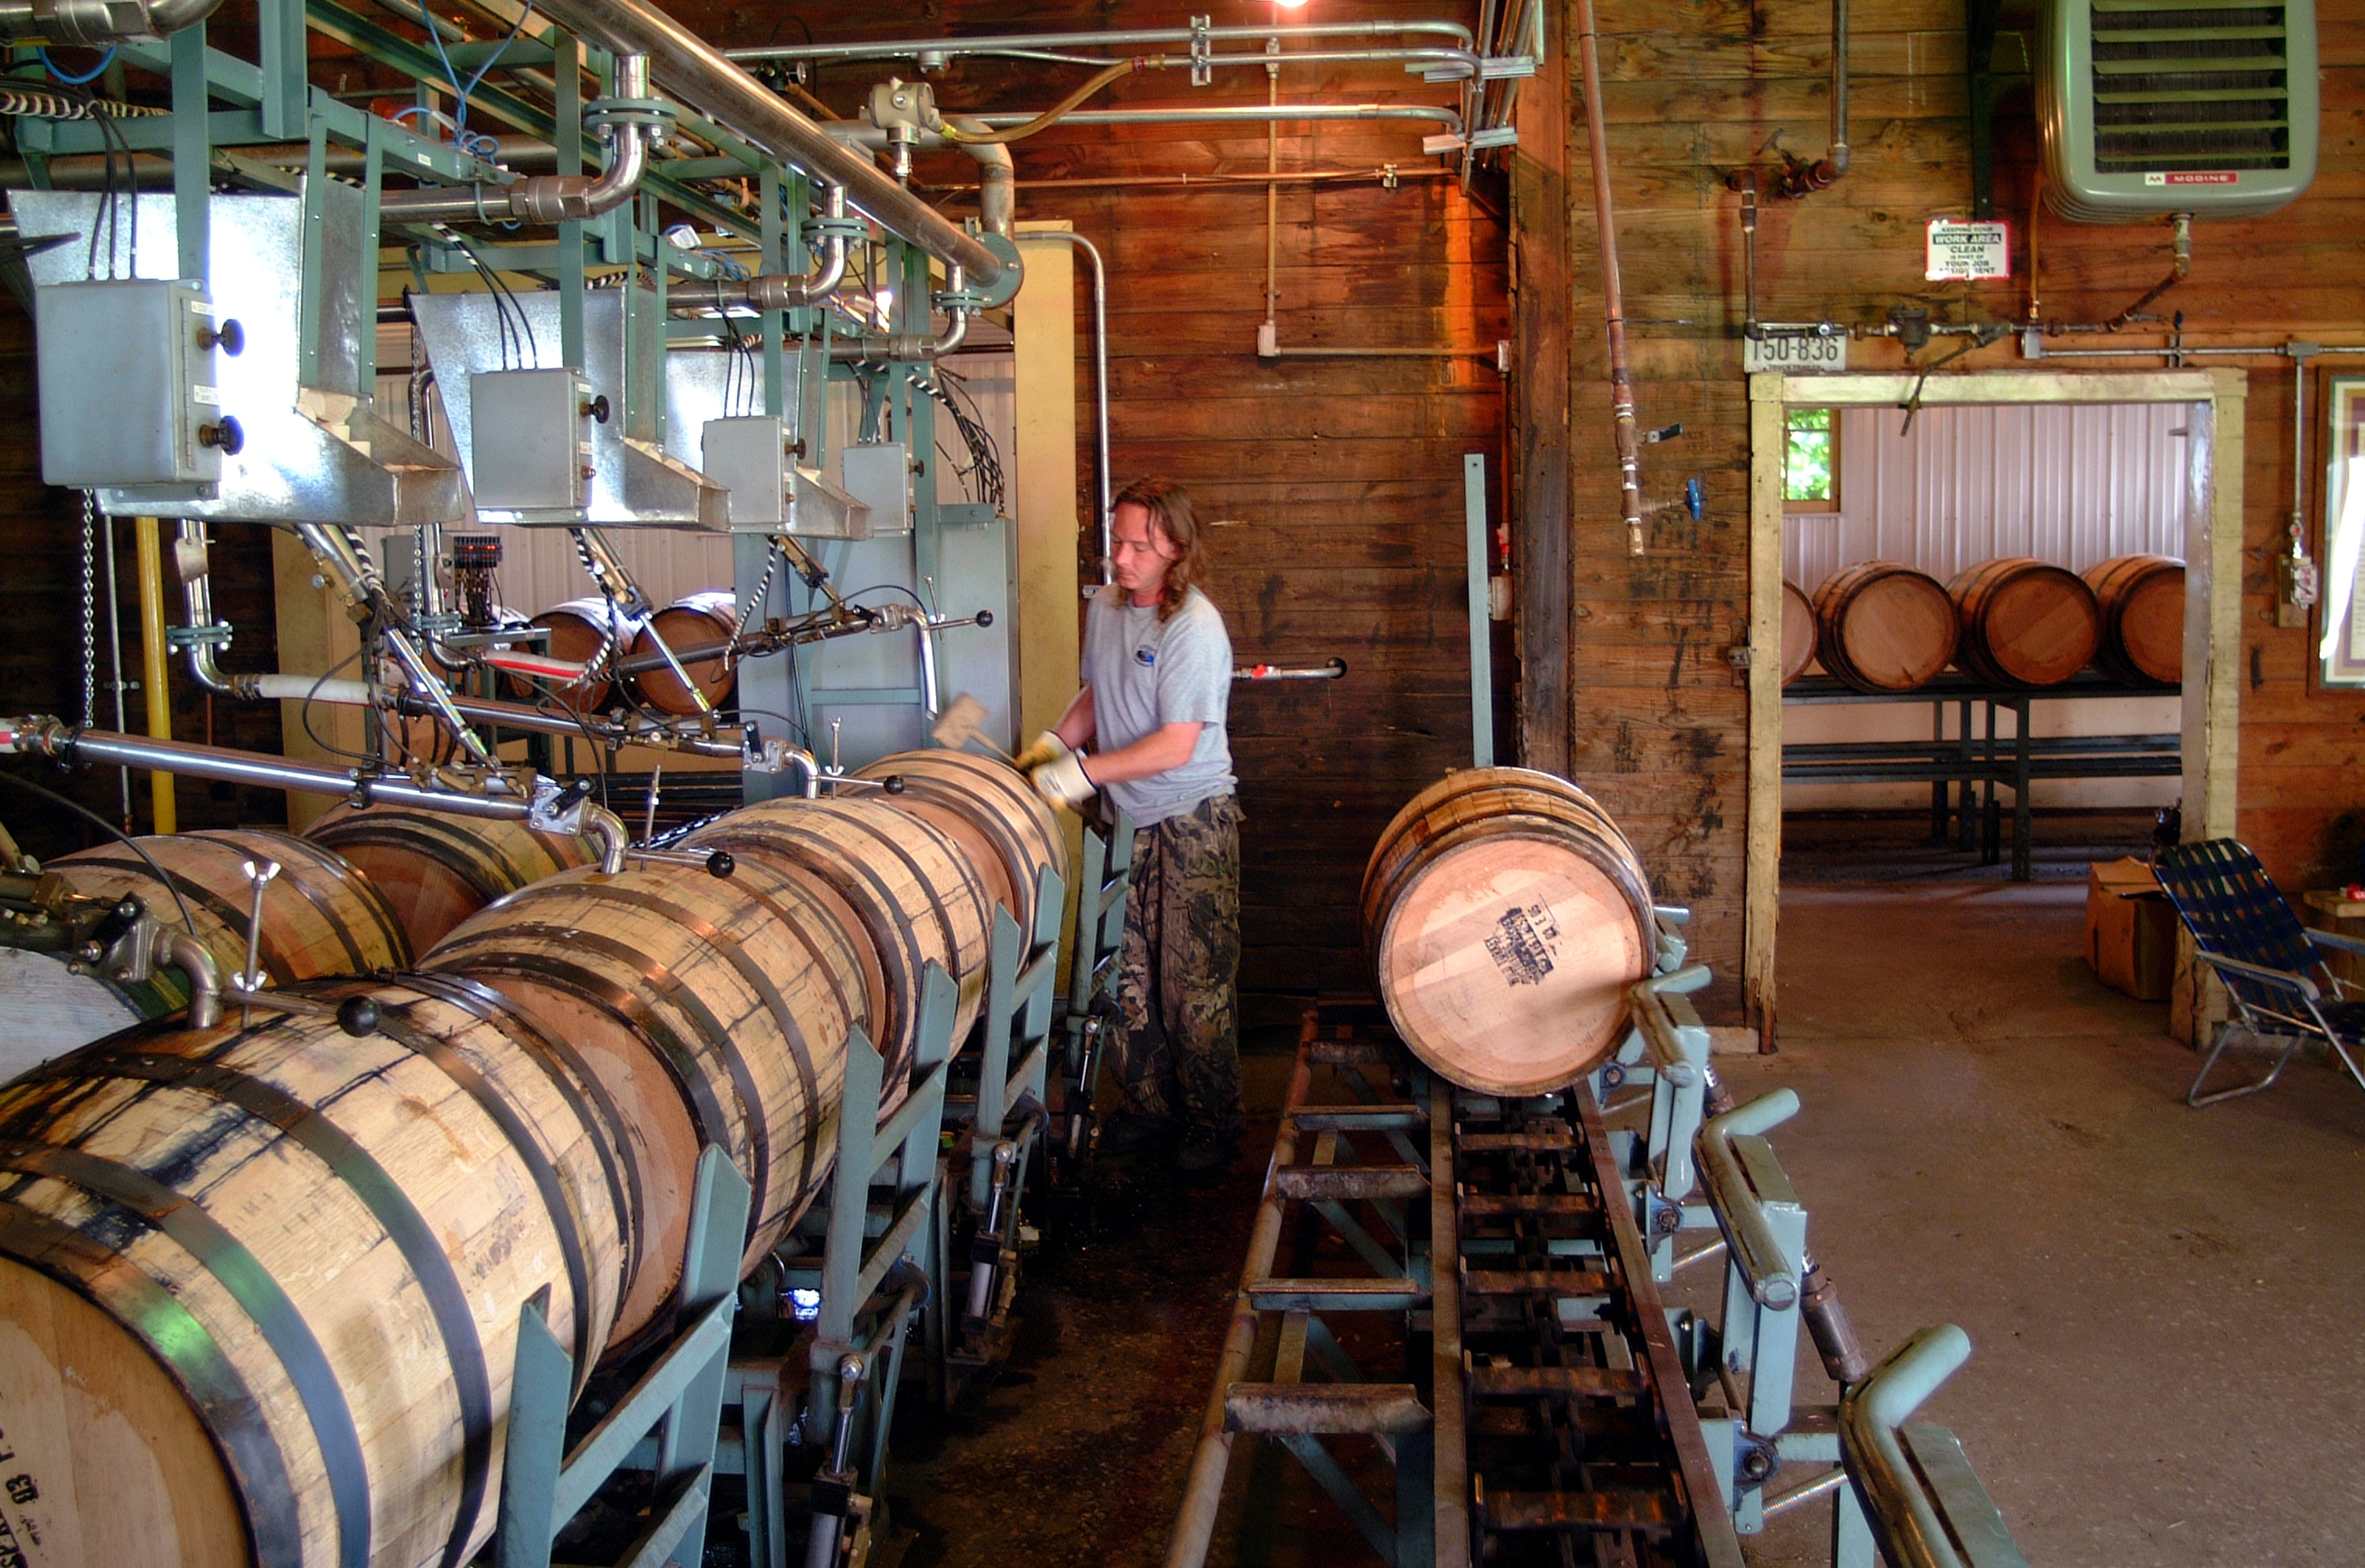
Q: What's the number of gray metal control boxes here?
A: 4